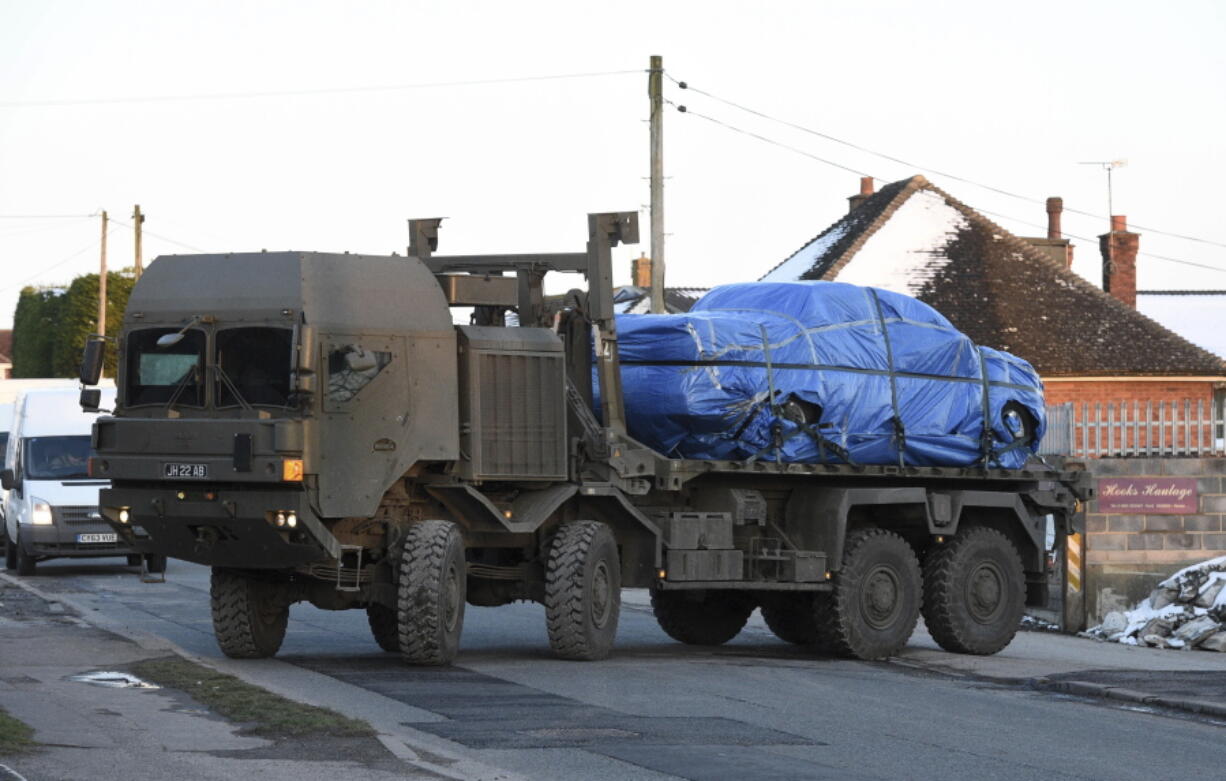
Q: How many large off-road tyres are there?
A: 8